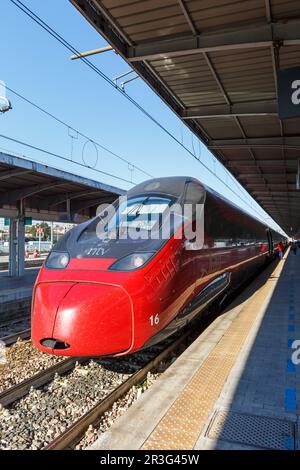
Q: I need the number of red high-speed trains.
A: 1